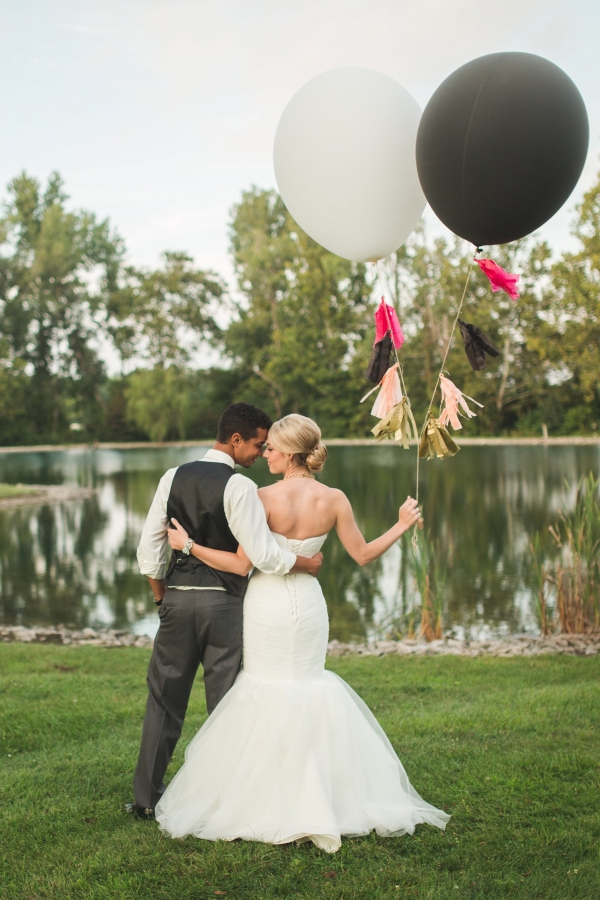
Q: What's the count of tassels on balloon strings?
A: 8